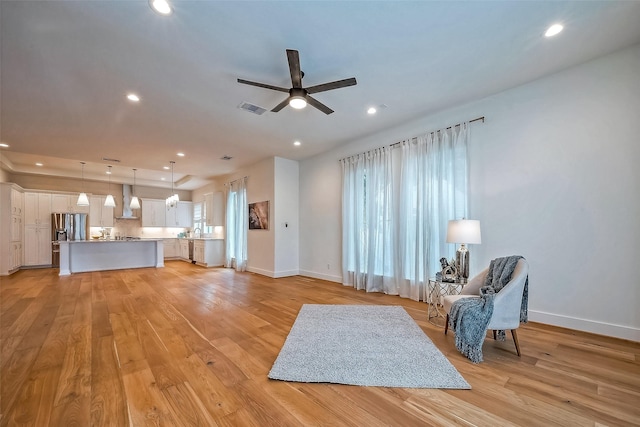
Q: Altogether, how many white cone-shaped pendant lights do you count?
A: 3